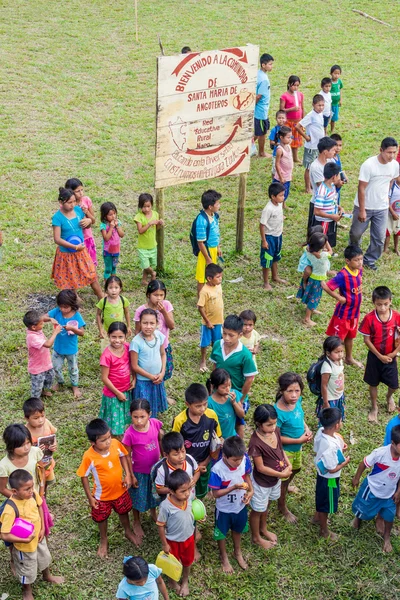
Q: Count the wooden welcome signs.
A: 1